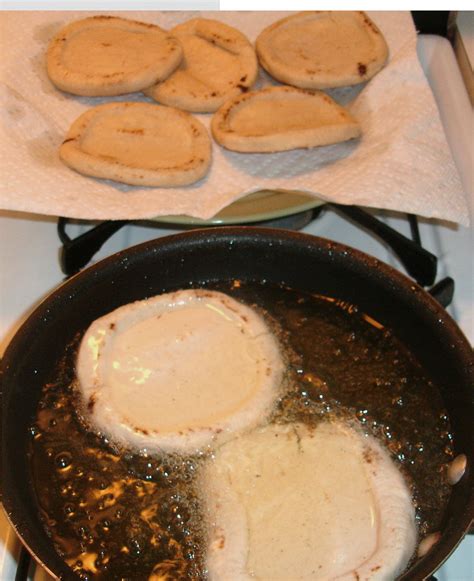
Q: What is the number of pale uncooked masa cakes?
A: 2